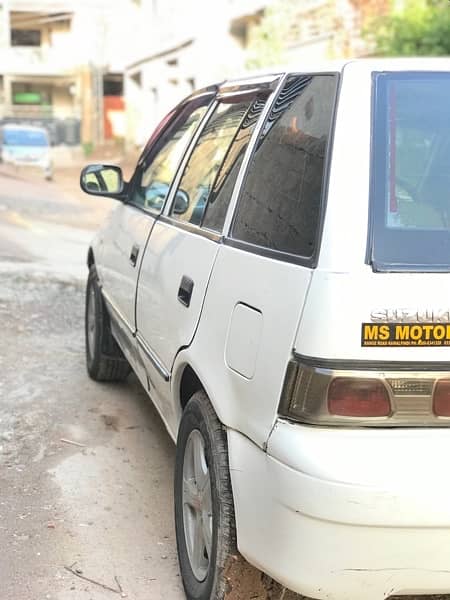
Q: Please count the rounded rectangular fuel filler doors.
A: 1